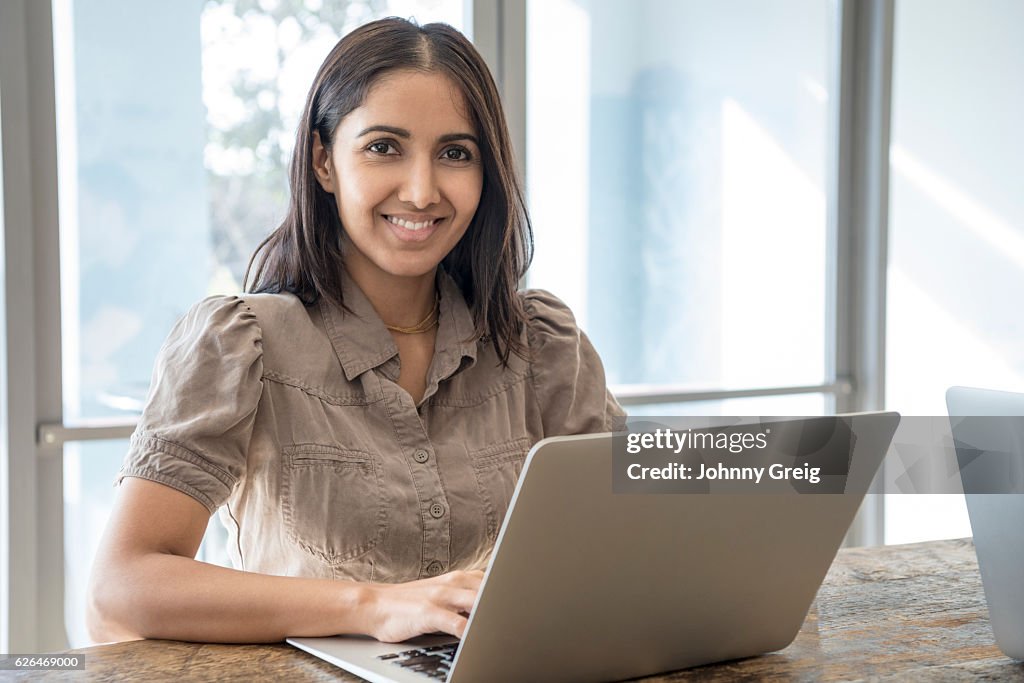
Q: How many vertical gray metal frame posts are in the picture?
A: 3